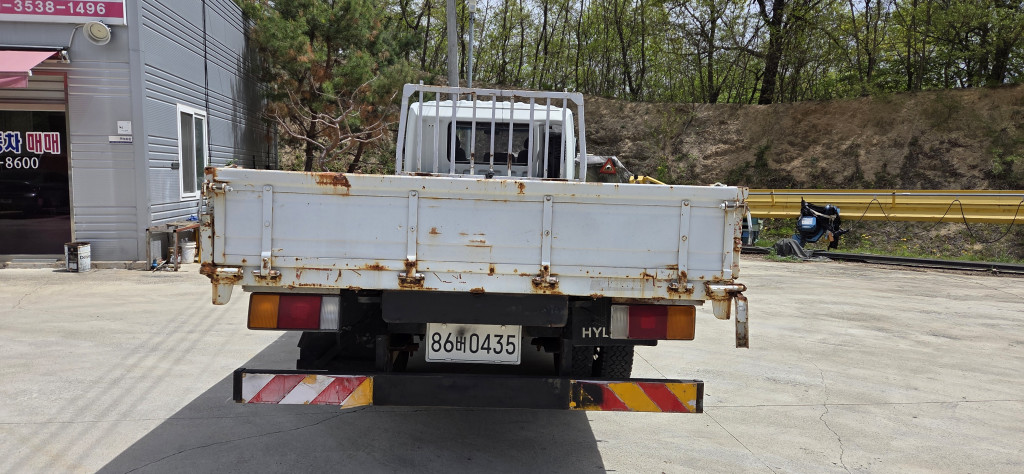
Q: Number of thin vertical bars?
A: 9